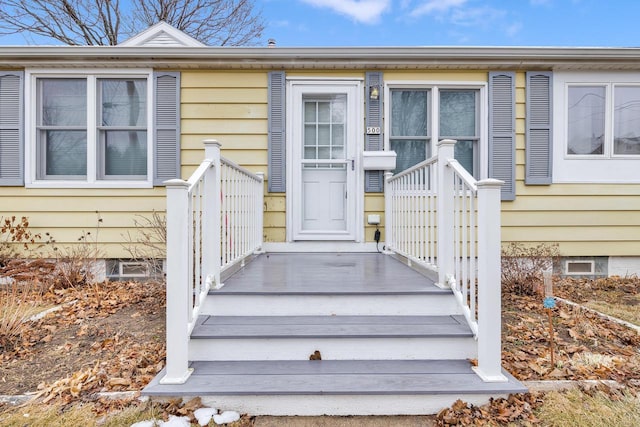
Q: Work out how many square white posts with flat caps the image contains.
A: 6